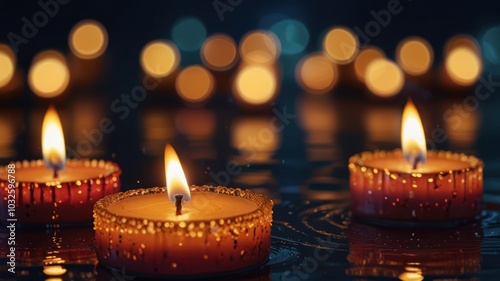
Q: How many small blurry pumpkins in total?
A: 0